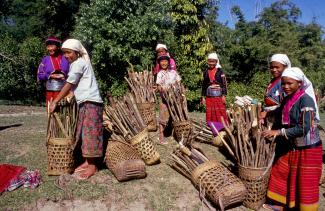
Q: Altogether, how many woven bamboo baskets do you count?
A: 7